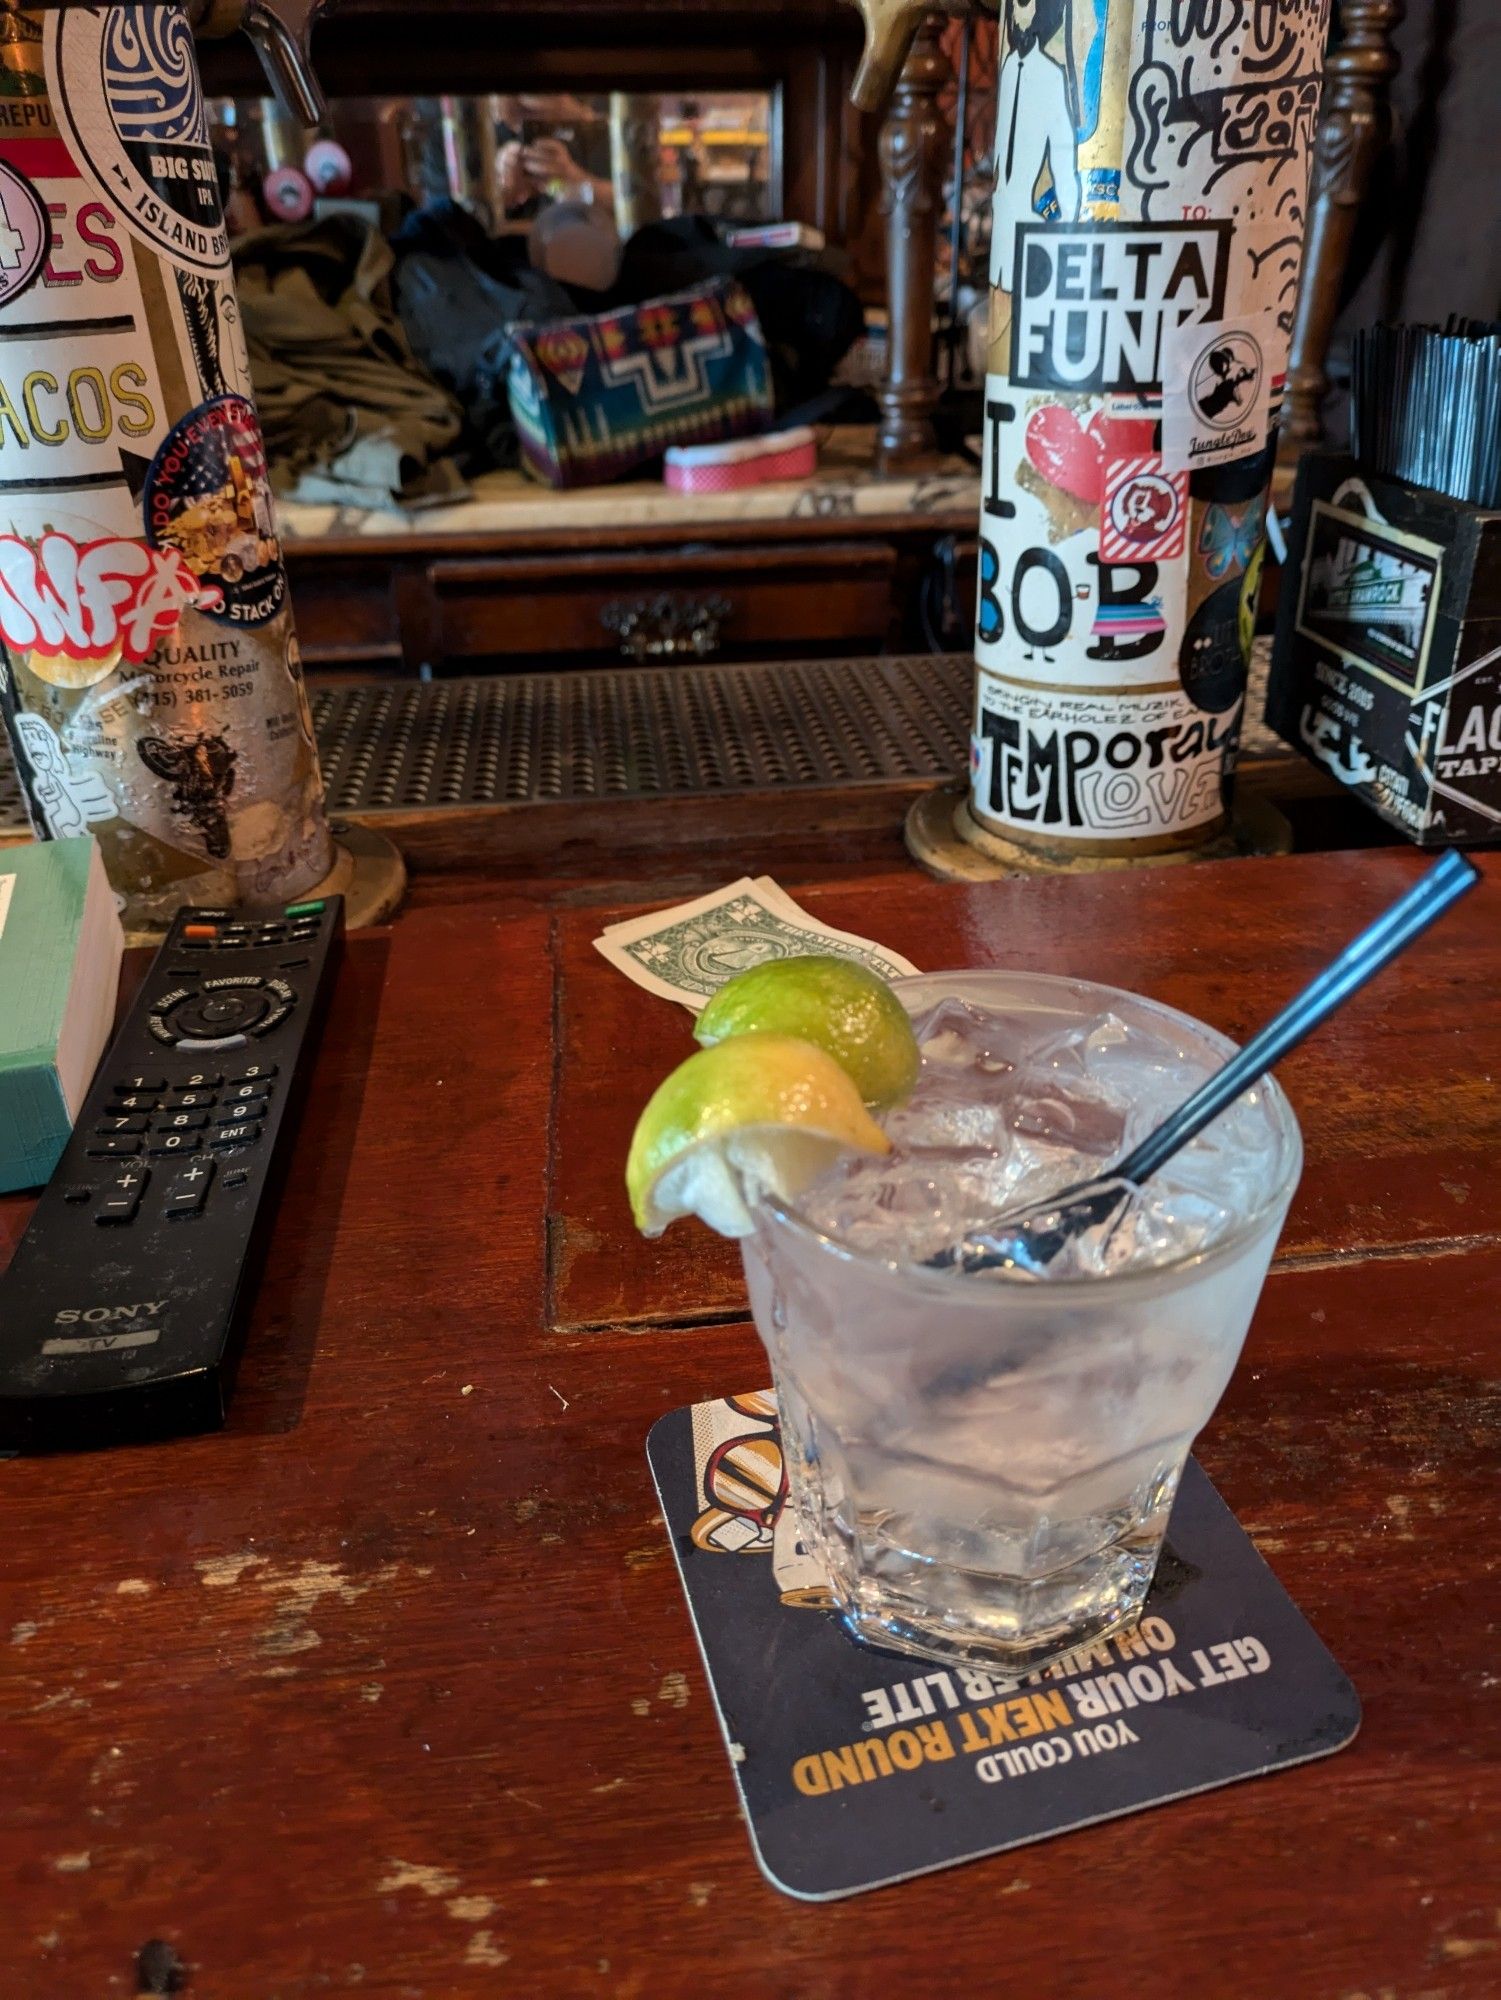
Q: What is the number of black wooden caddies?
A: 1